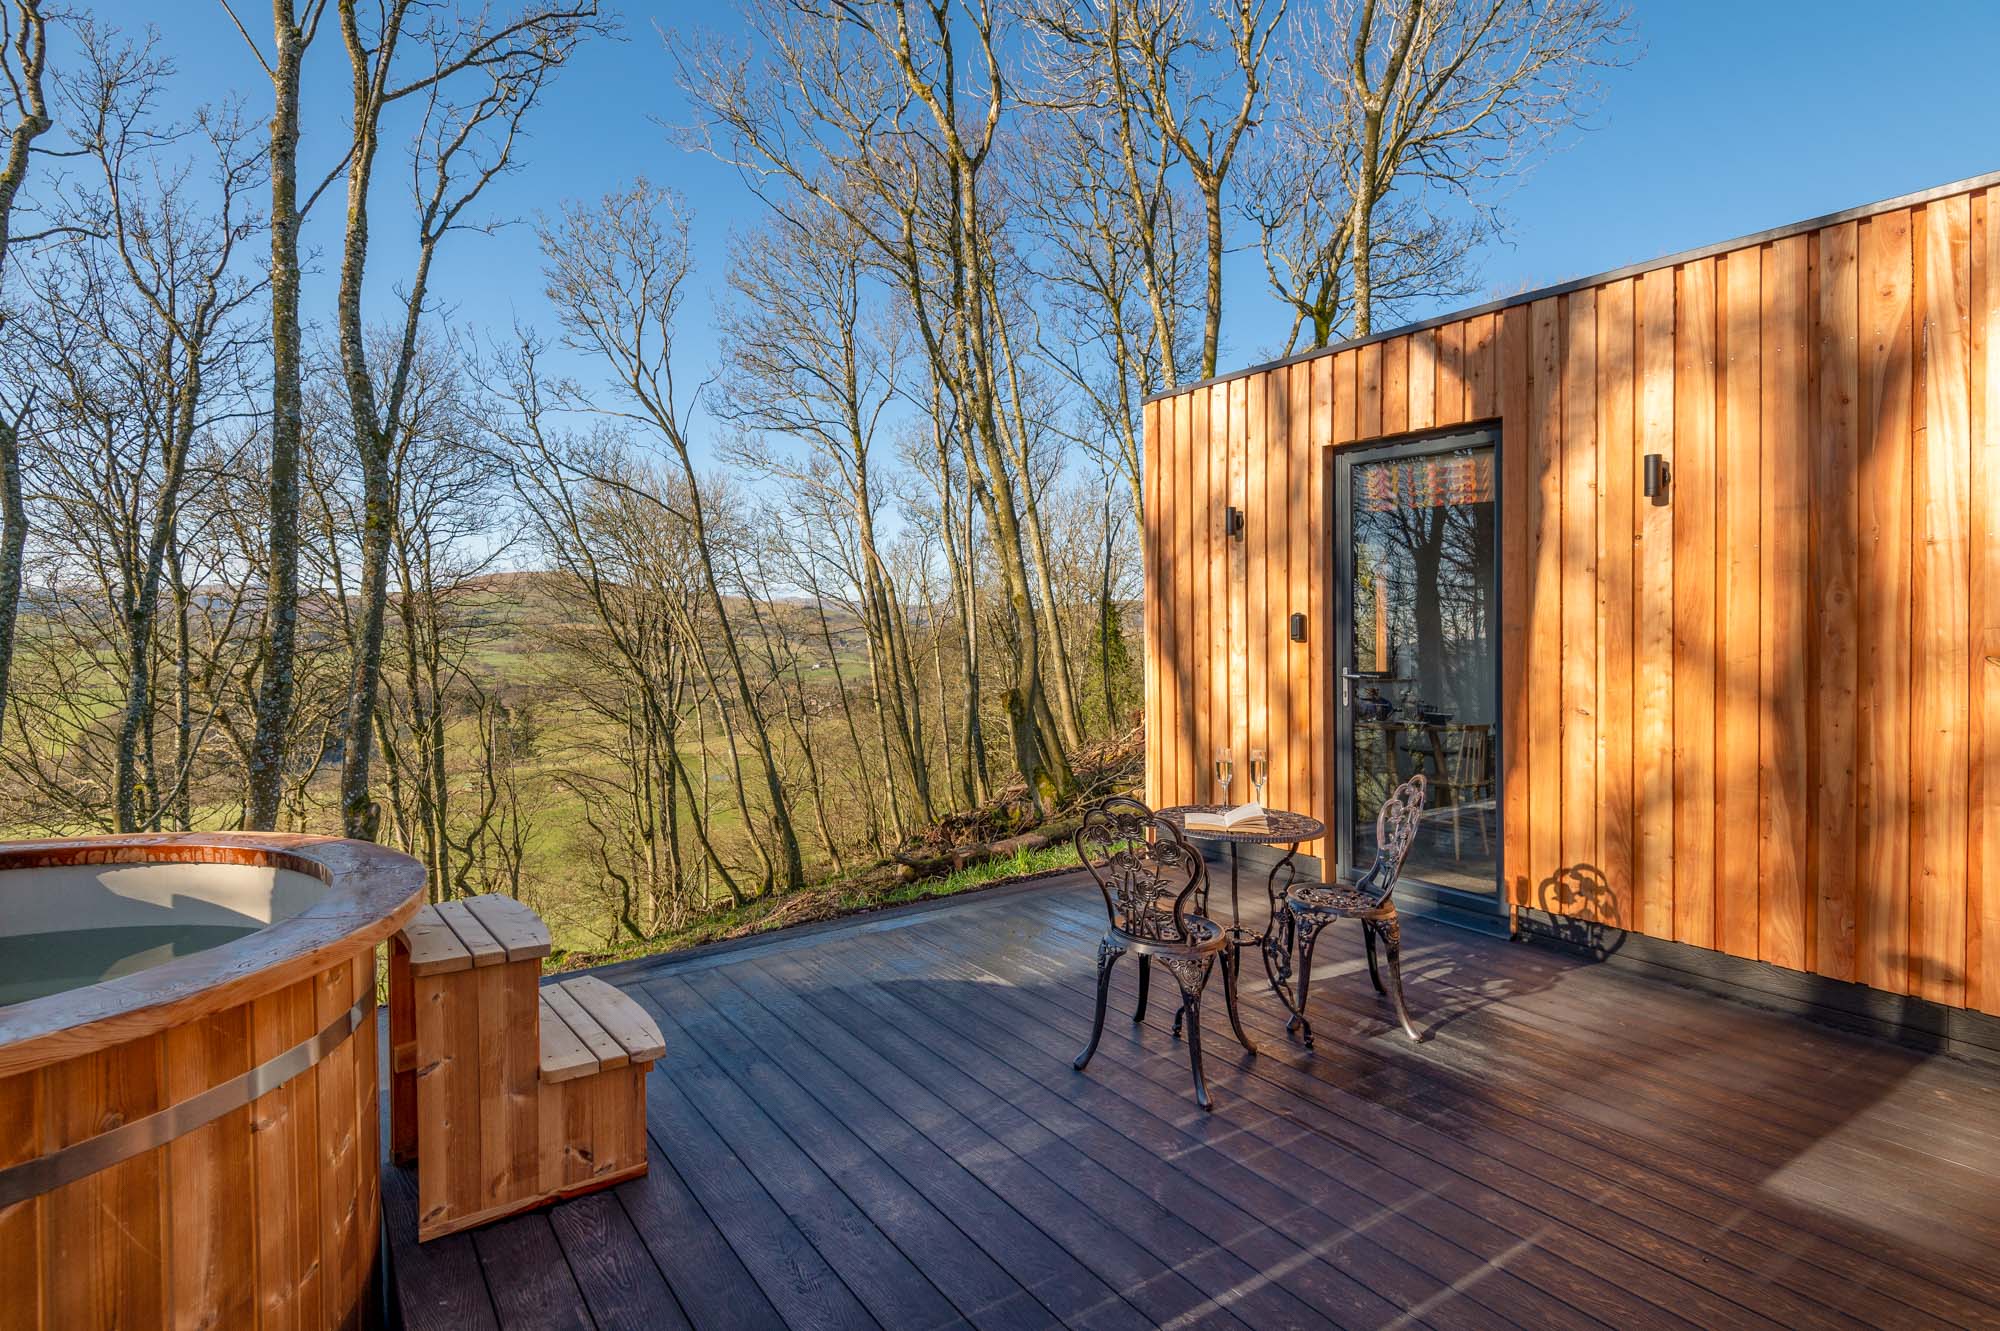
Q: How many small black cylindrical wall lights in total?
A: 2